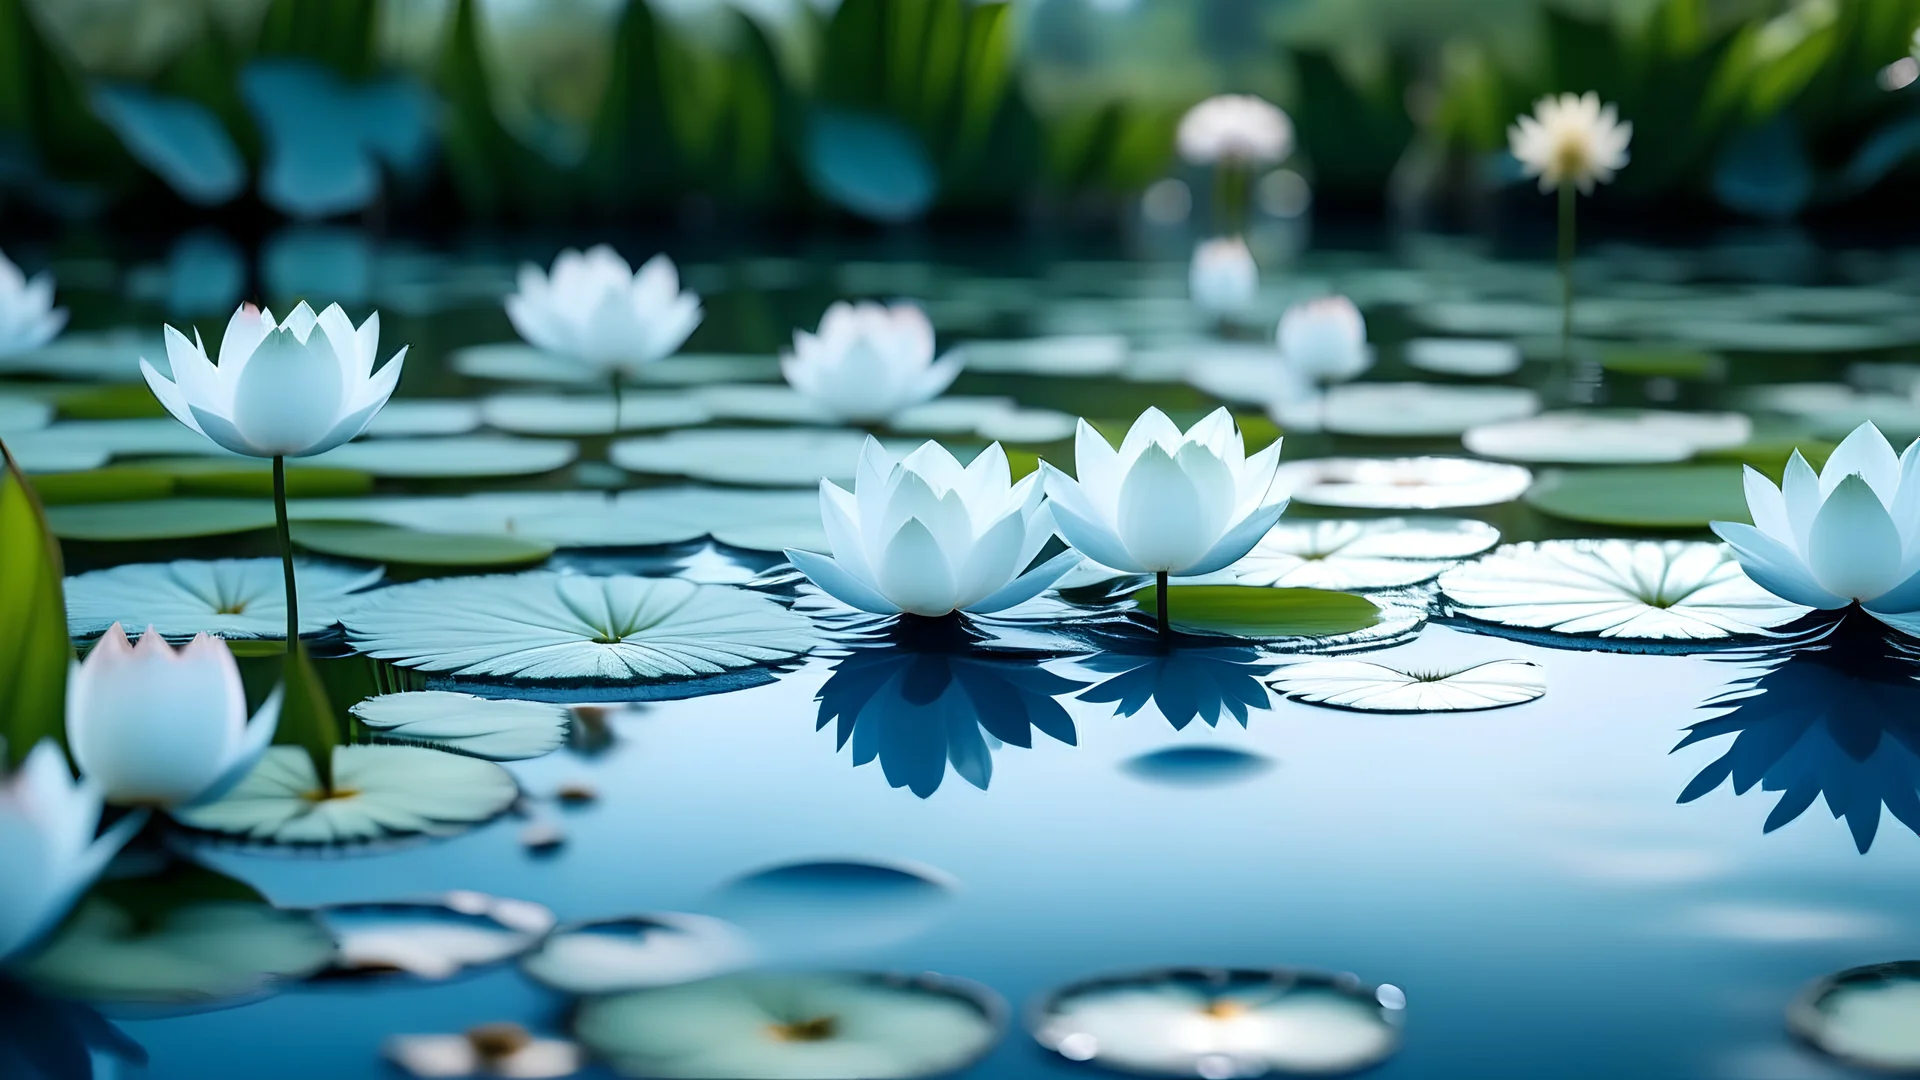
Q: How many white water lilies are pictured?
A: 13